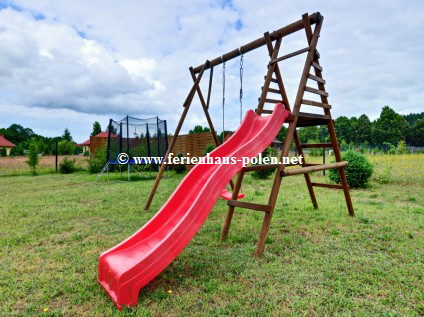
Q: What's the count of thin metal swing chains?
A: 2